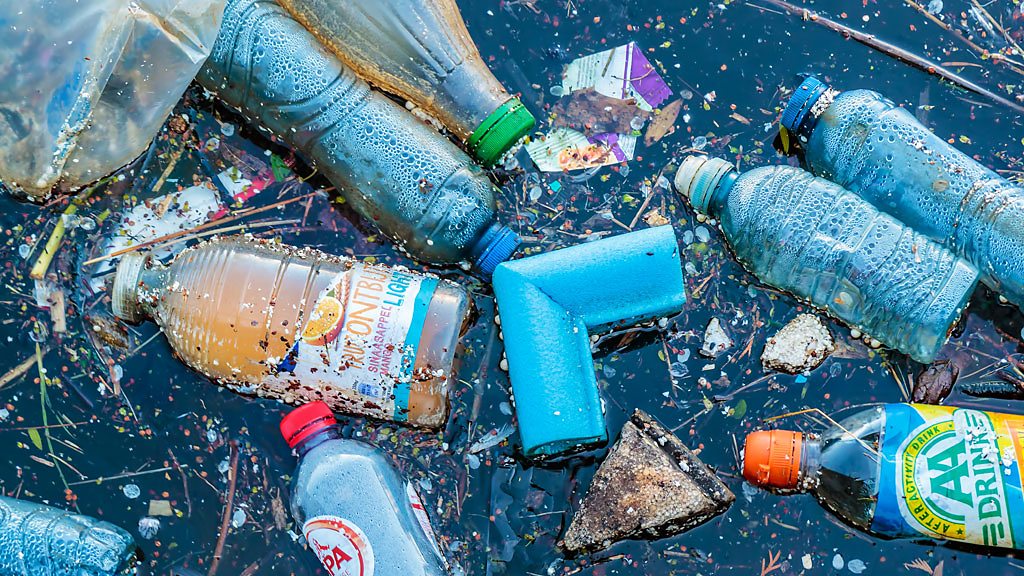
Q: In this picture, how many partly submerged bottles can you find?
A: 8